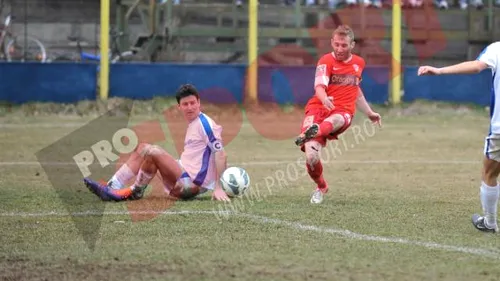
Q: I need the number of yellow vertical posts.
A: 3